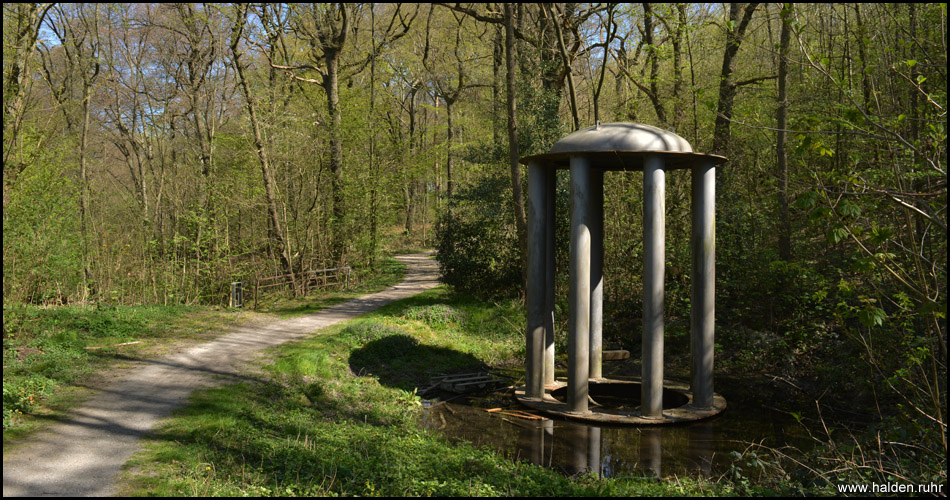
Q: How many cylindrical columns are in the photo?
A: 6